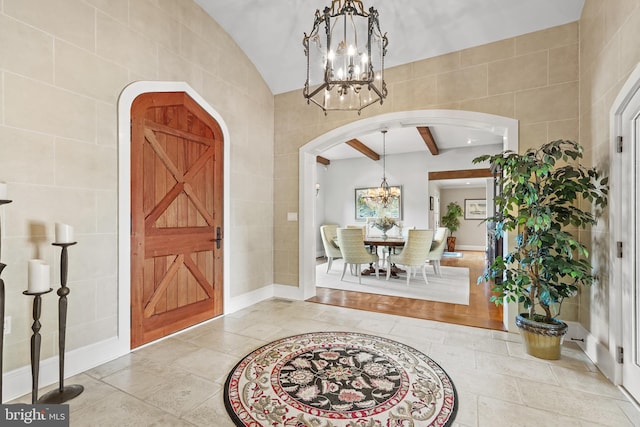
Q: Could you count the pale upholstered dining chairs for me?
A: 6